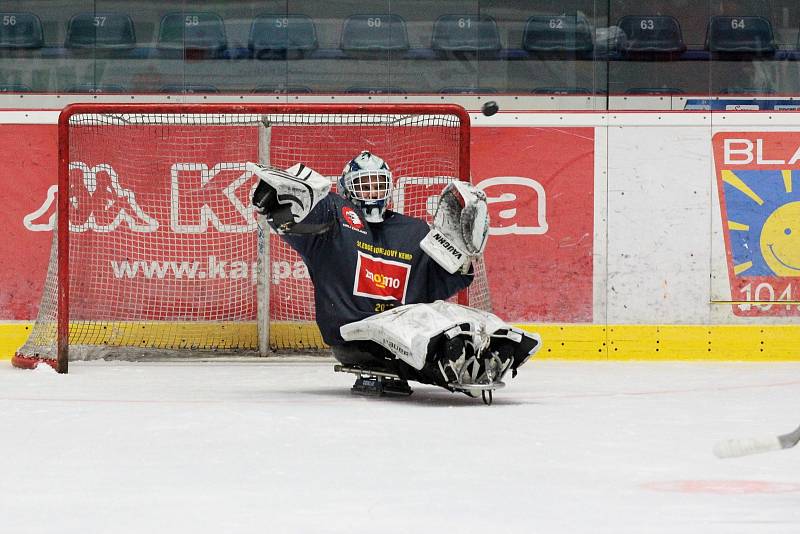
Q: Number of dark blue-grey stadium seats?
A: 9